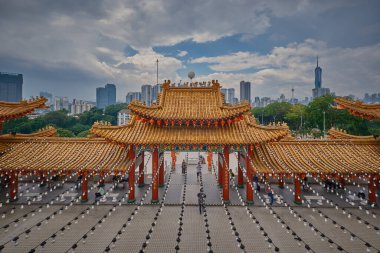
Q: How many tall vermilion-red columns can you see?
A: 8